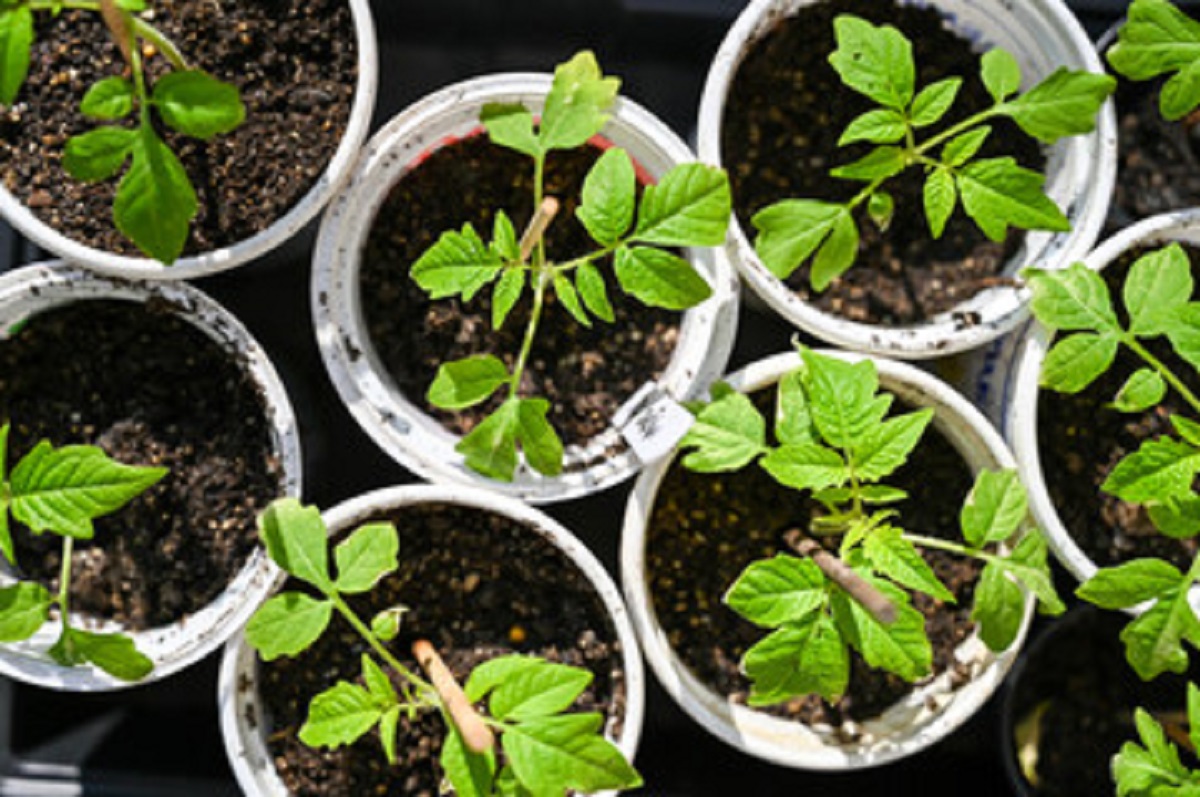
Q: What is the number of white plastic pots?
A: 7